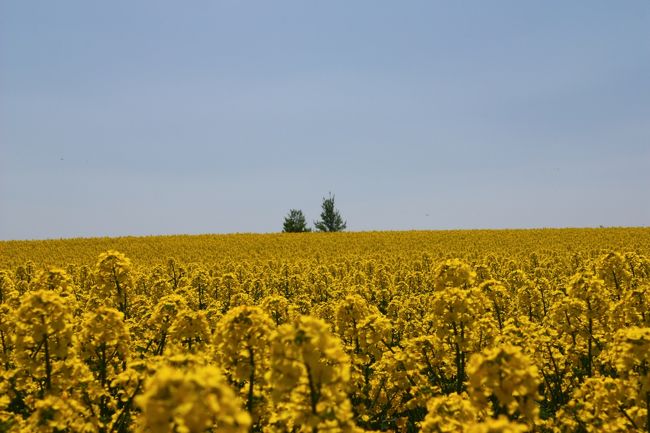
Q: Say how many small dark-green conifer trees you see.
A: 2